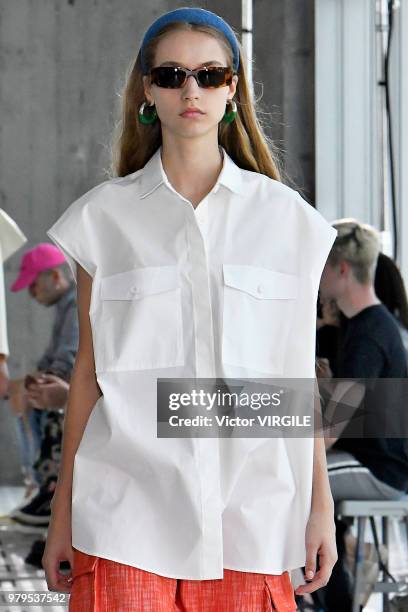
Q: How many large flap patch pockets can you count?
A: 2